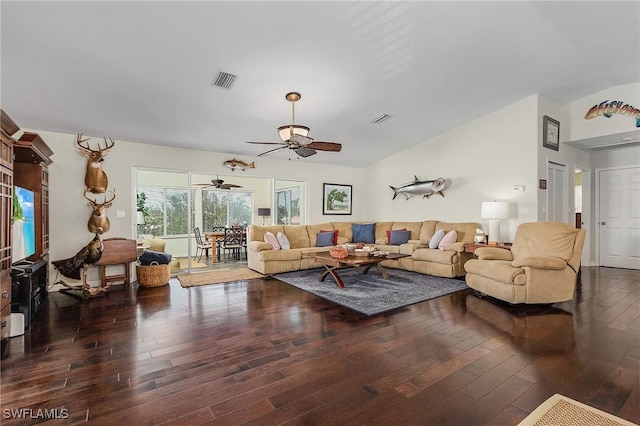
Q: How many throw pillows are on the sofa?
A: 9